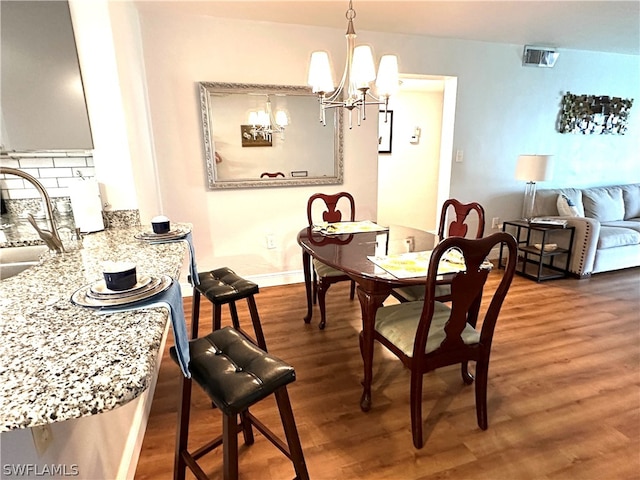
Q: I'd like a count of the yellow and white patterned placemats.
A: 2